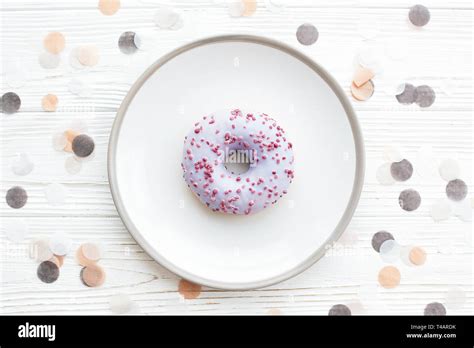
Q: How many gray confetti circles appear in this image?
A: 15